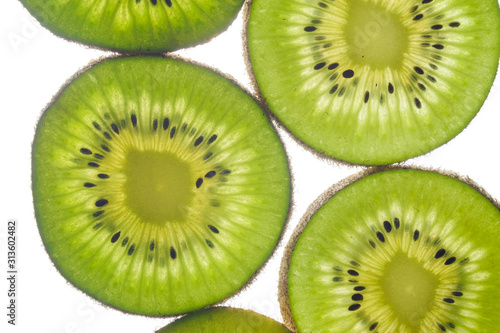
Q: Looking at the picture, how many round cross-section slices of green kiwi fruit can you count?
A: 5